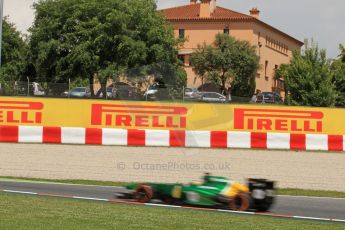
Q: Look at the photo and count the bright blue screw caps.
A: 0